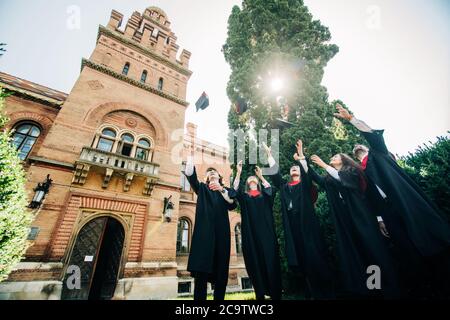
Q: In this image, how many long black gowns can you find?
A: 5